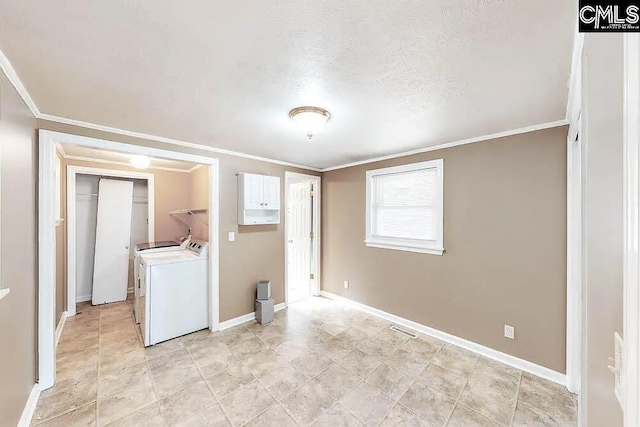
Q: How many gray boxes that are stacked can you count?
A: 2